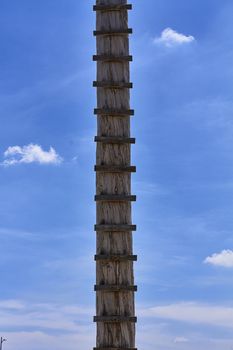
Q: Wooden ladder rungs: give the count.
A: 13